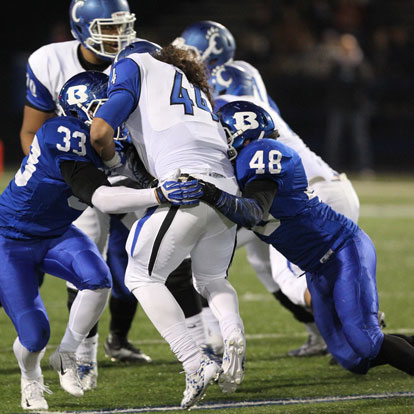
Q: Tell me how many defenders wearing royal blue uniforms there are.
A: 2